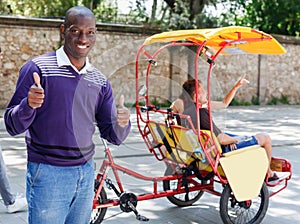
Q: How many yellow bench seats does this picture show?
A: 1